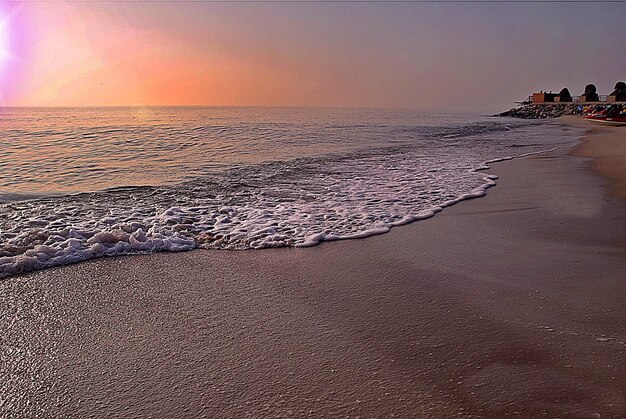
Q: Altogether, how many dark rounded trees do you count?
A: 3